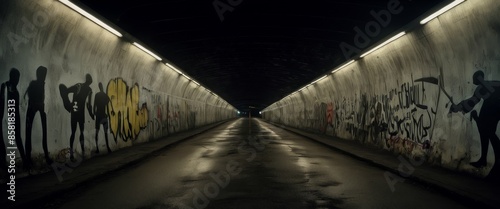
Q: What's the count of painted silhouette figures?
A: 5